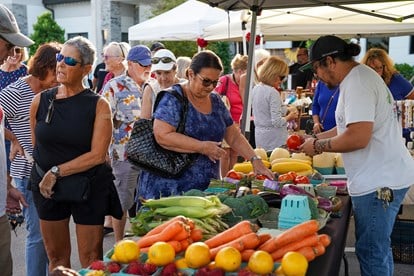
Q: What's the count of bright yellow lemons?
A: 6